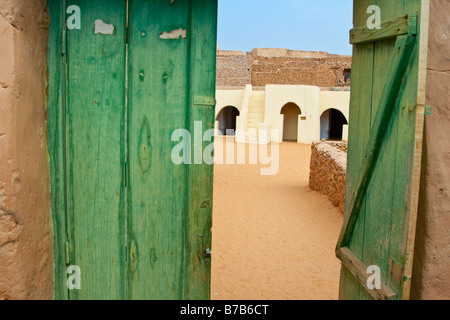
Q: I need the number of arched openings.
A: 3